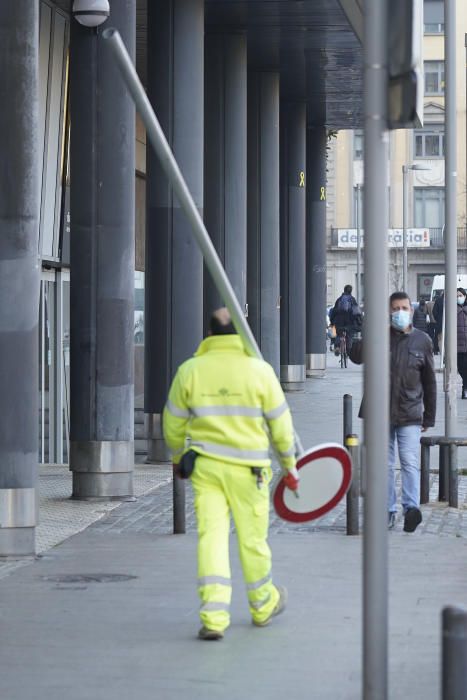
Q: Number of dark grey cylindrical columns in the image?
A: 7